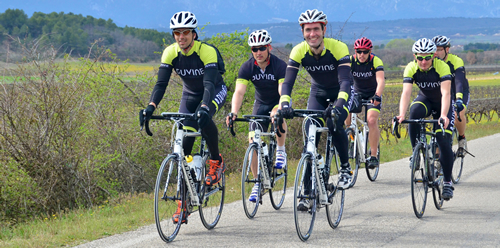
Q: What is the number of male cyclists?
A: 6